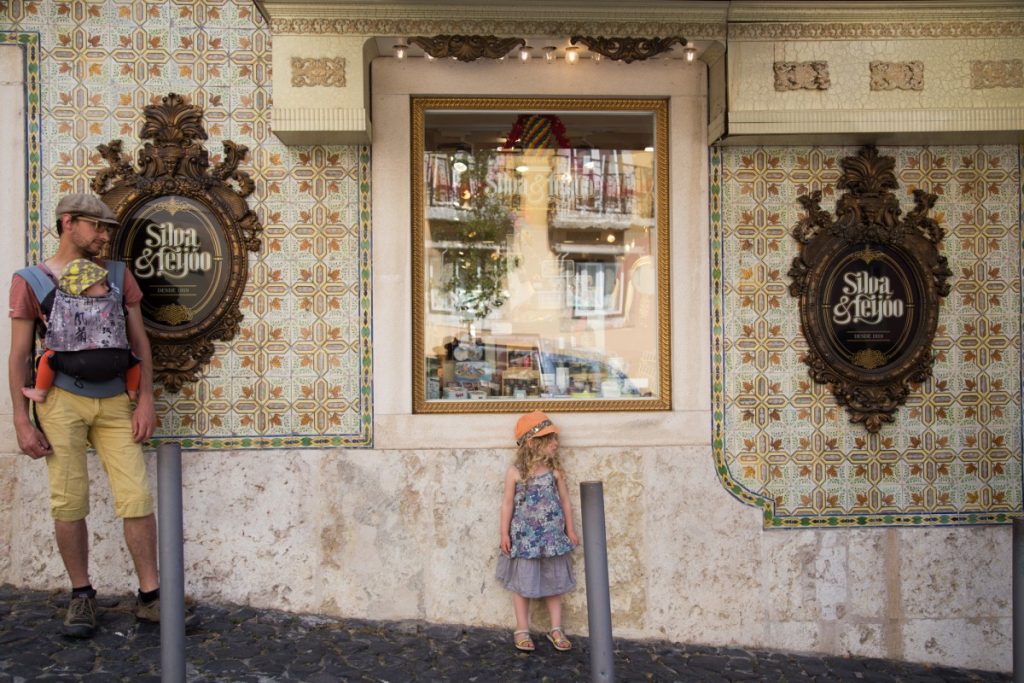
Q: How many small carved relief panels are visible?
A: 4